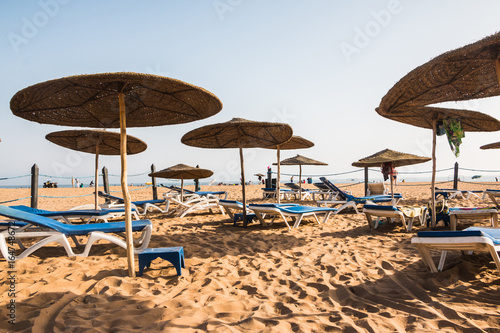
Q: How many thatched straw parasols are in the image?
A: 10